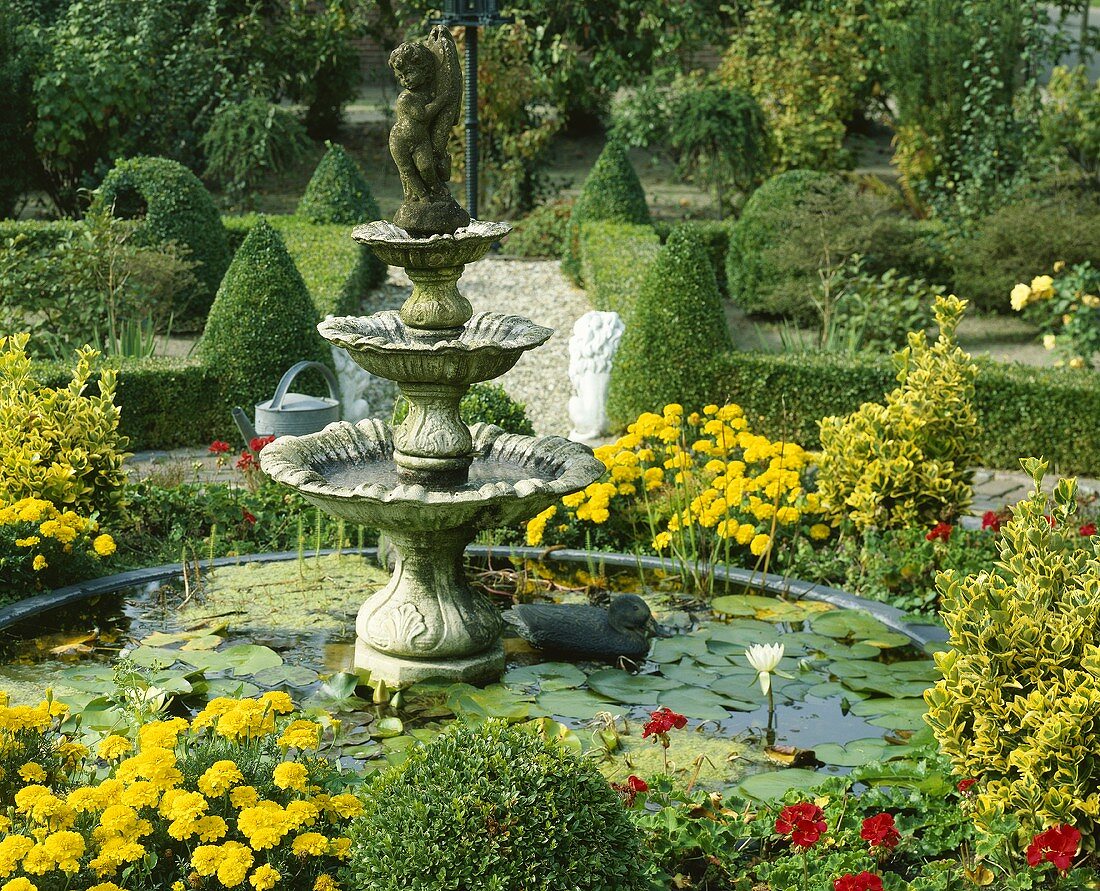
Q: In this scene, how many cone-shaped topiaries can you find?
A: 4